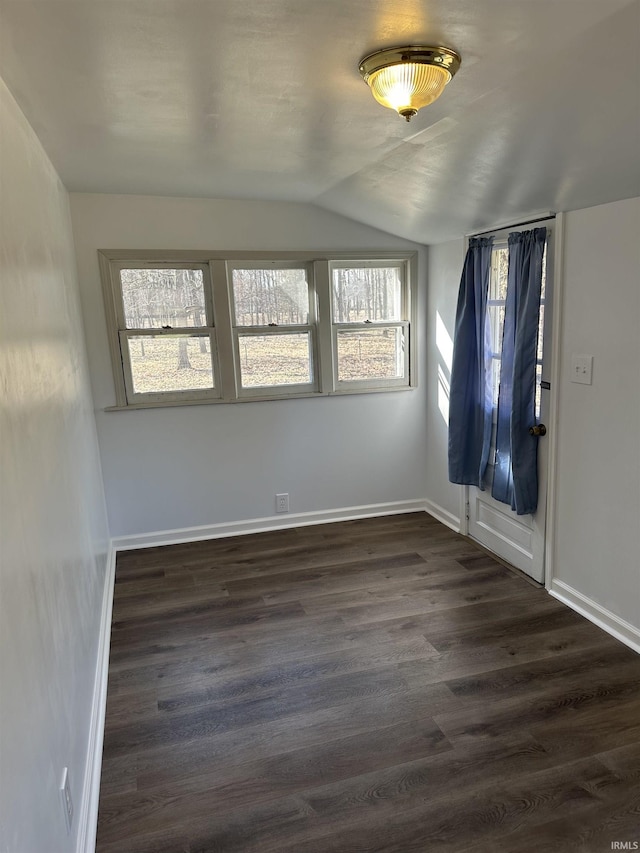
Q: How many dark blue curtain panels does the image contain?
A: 2